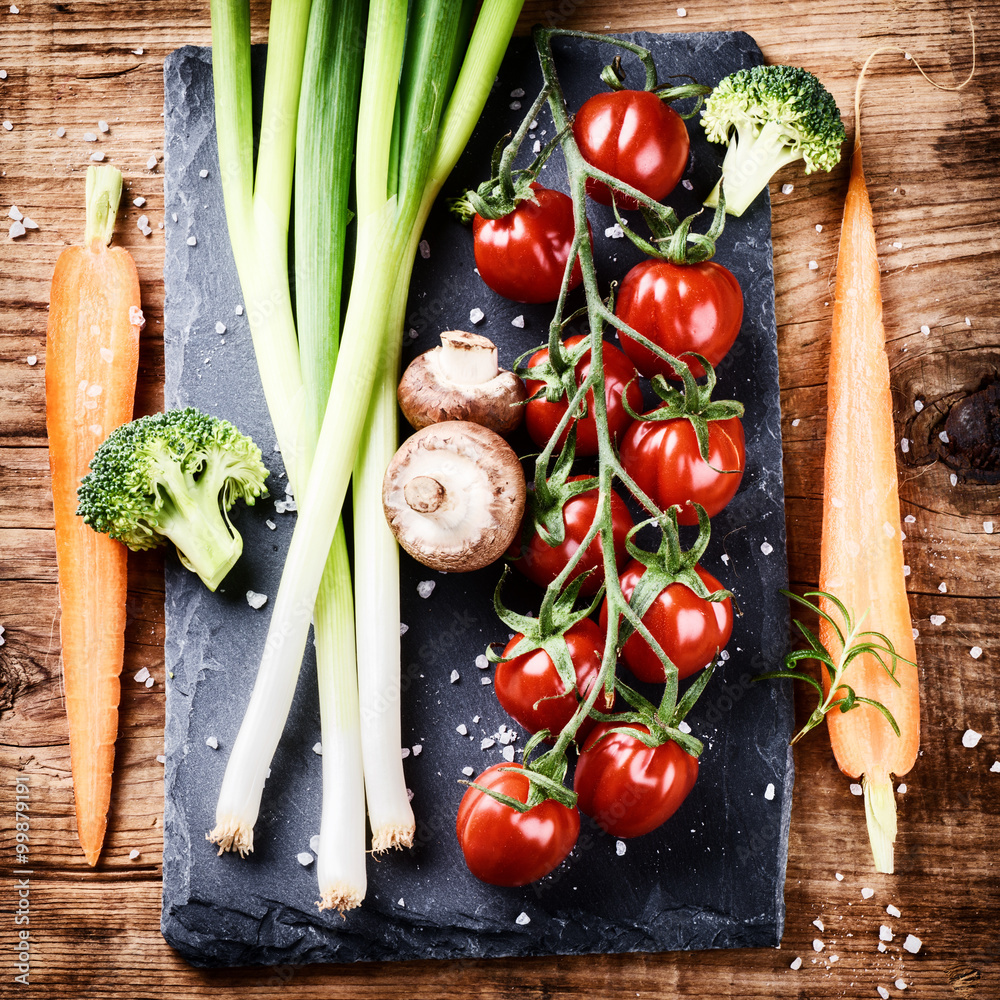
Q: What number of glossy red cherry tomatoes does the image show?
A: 10